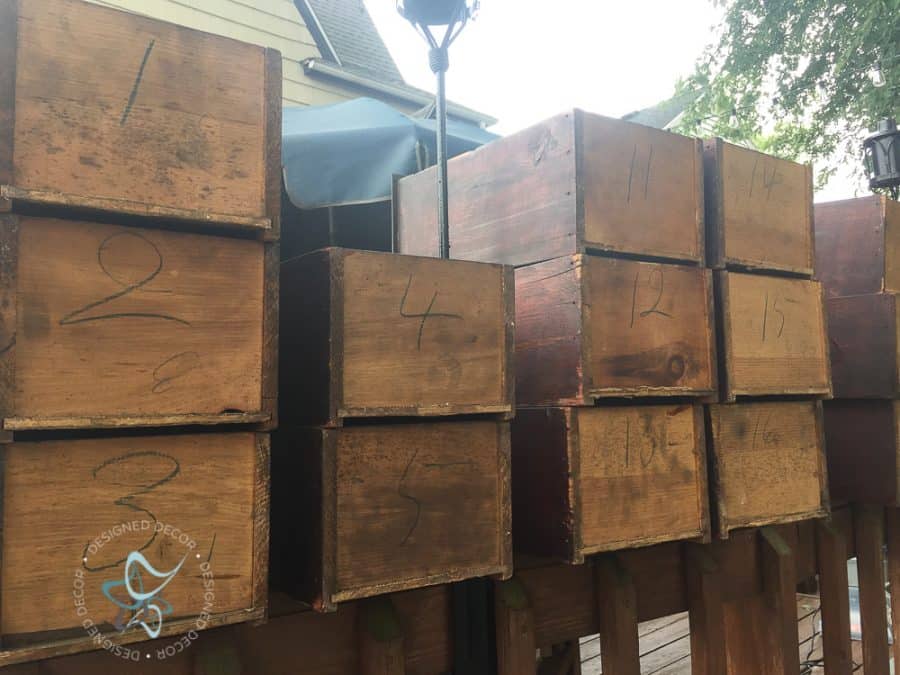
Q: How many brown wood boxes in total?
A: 14